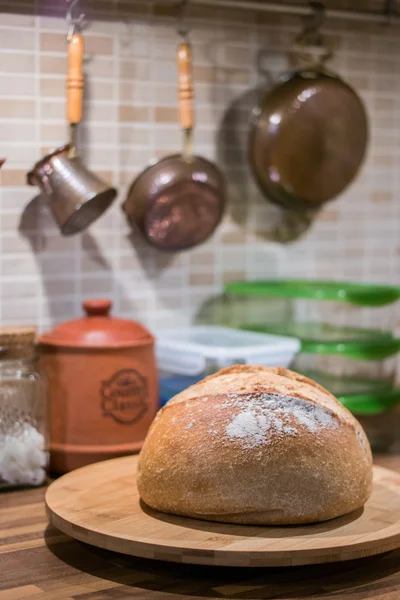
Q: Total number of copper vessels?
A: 3